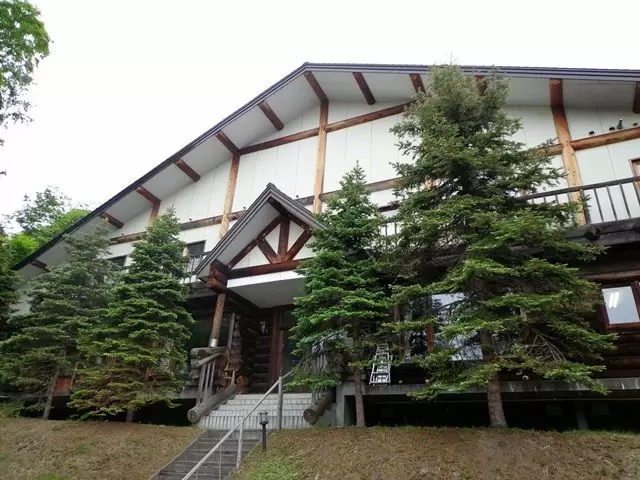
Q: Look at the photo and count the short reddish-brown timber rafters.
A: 12